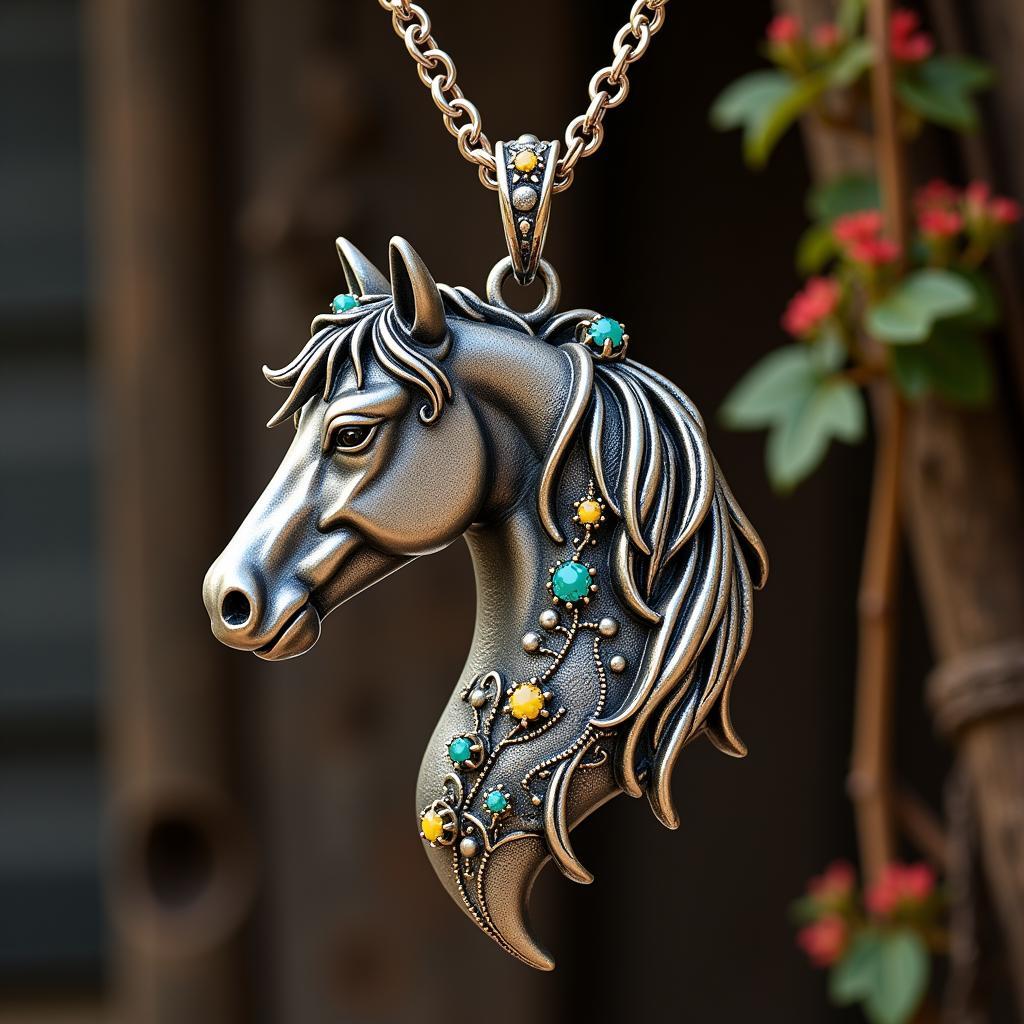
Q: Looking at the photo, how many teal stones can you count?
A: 5